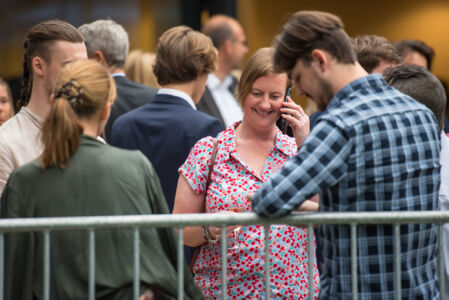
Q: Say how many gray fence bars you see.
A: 11